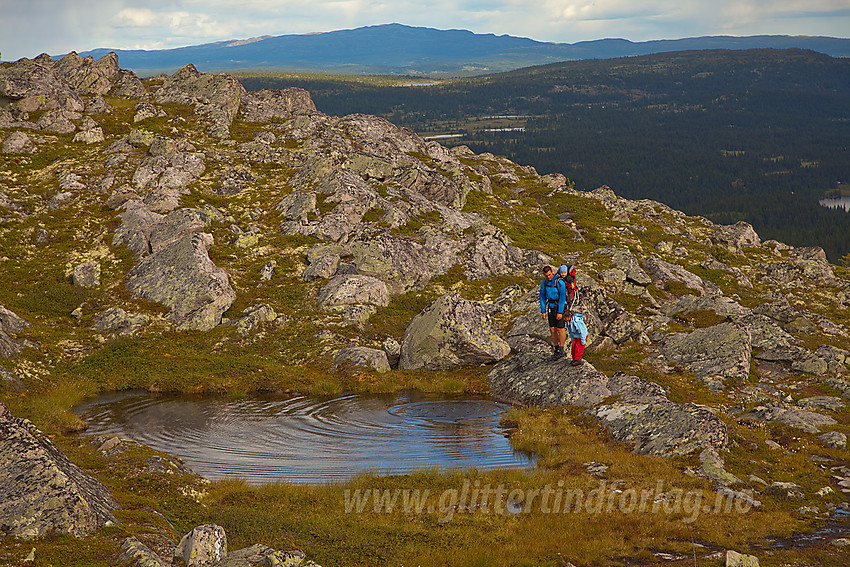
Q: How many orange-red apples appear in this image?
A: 0